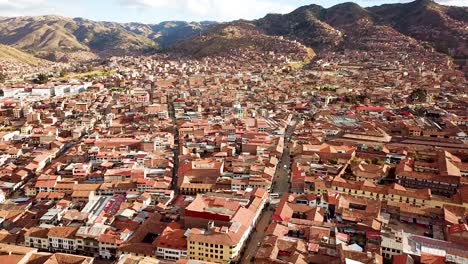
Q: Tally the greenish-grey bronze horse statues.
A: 0